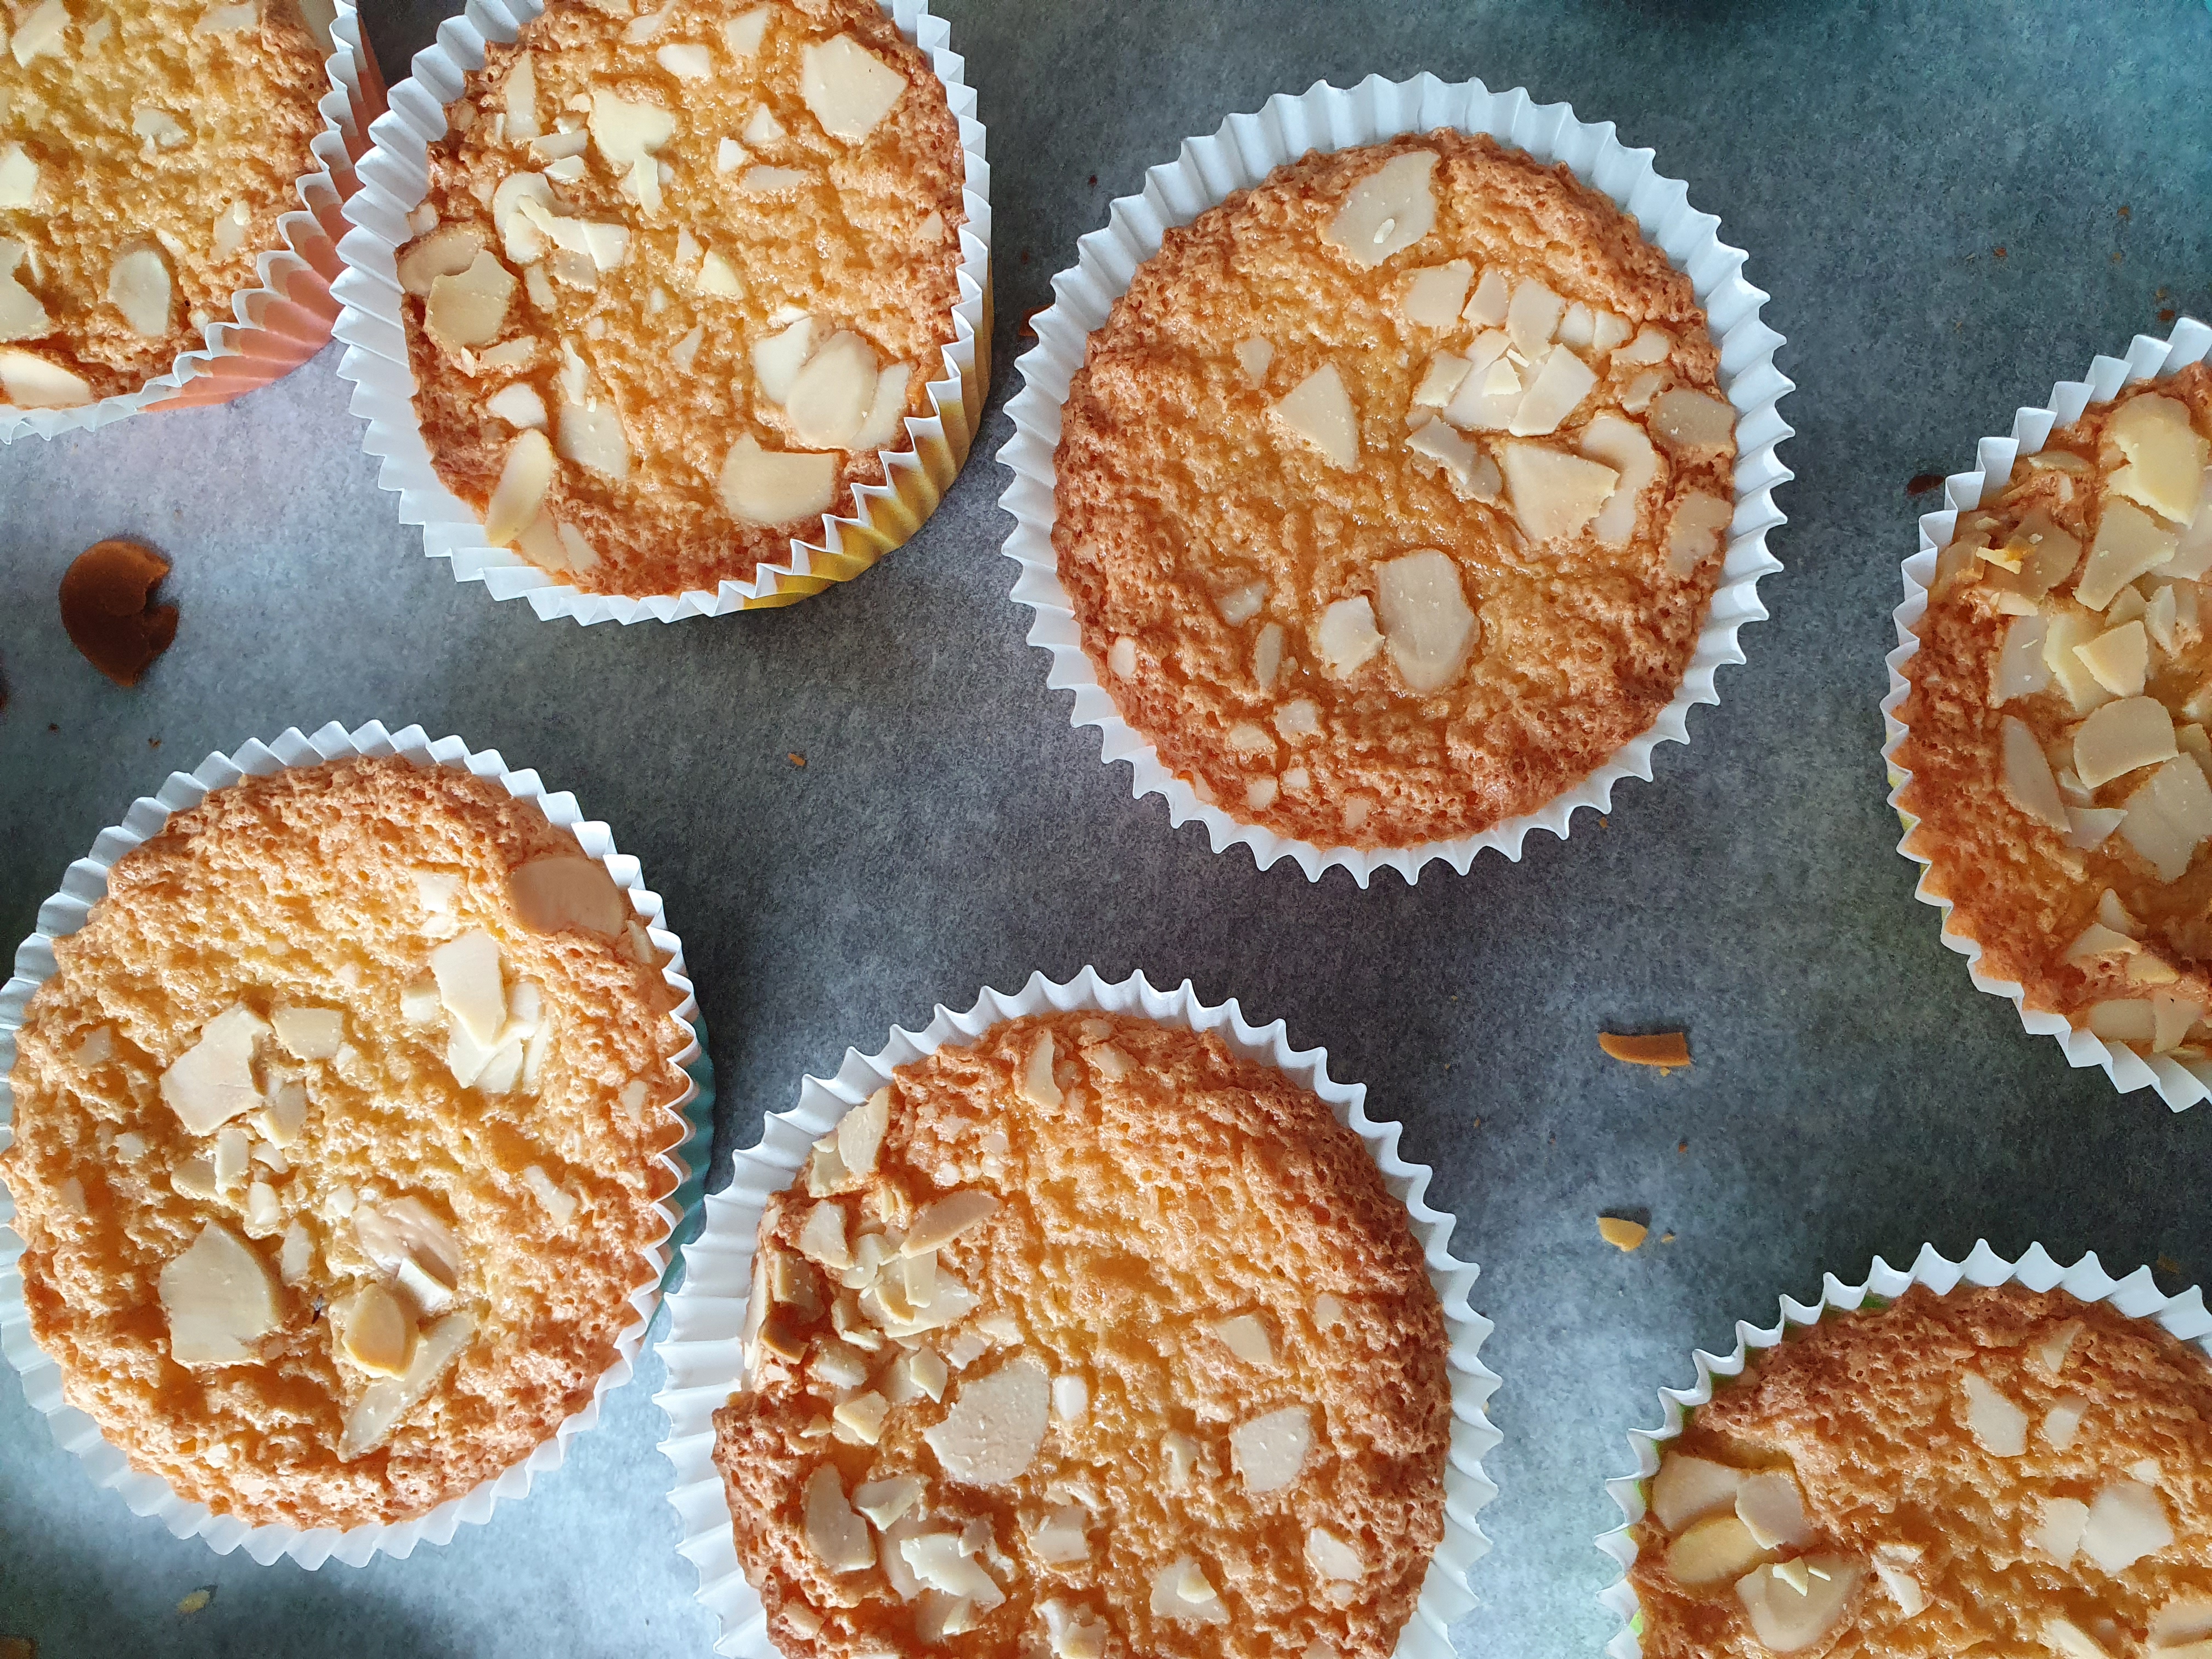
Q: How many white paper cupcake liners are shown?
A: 7